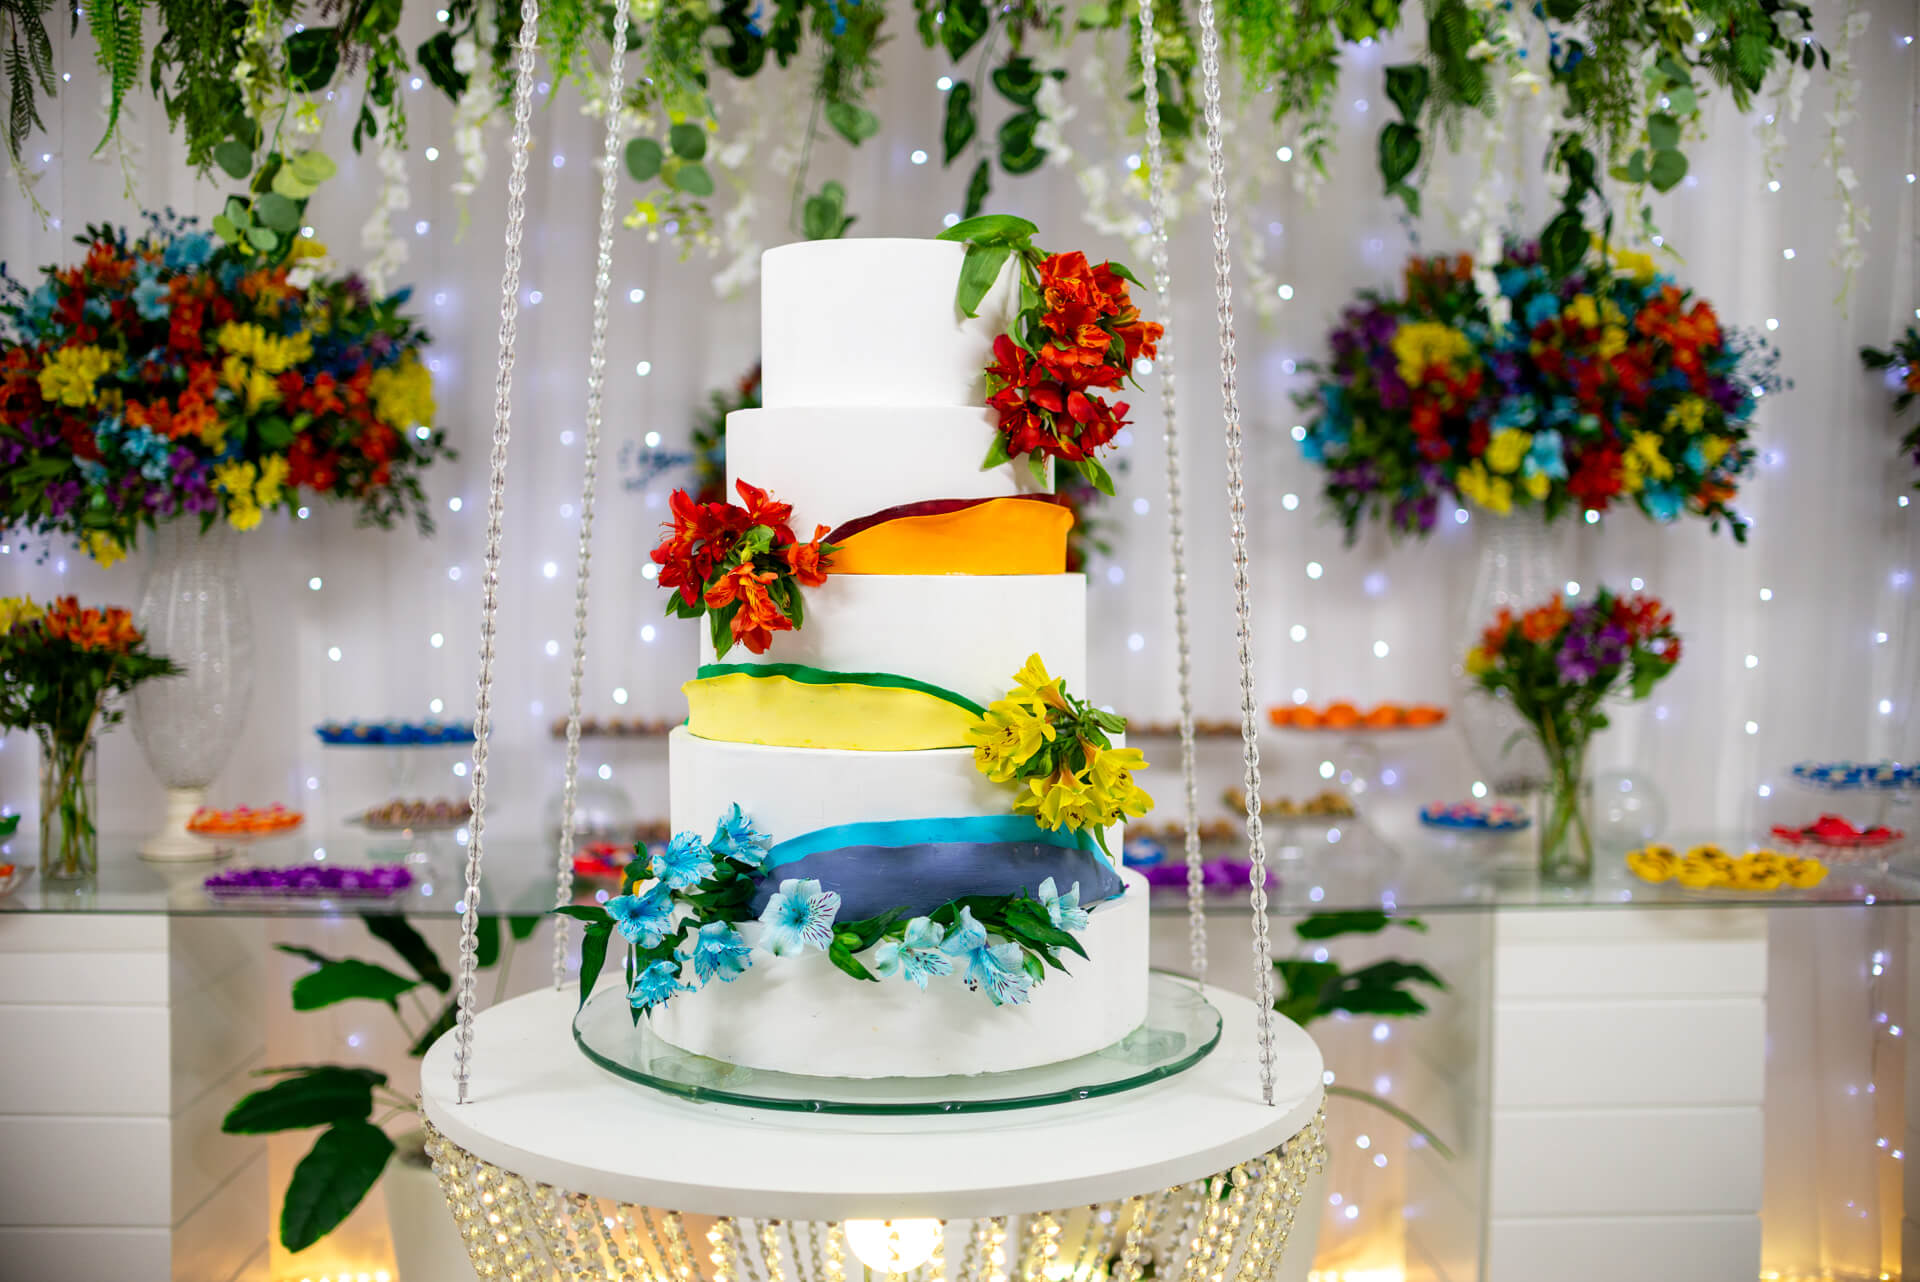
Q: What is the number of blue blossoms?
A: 9